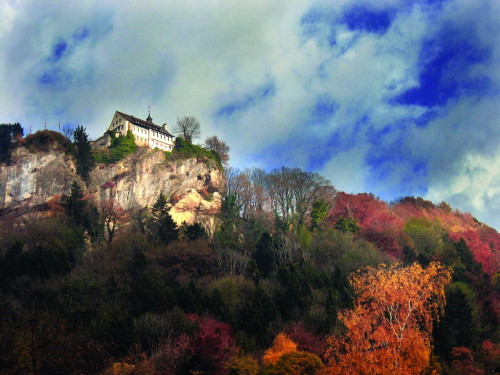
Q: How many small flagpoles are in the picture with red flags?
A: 3